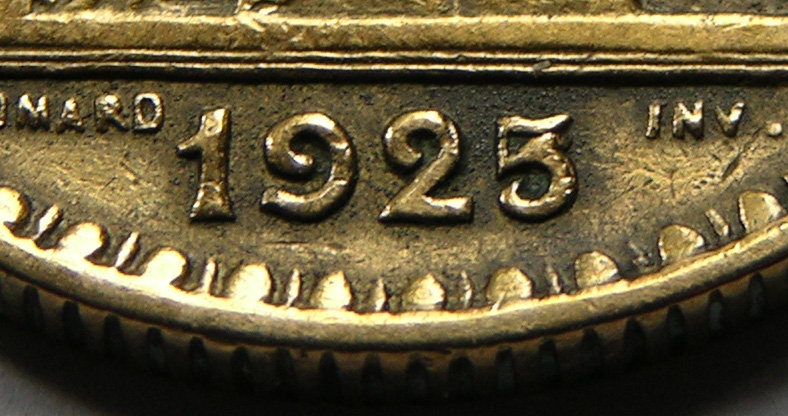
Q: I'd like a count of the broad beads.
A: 10